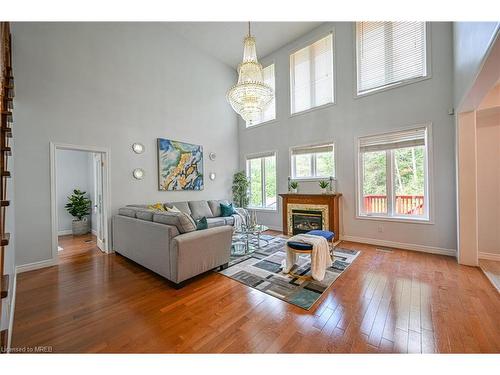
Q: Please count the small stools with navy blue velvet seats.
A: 2